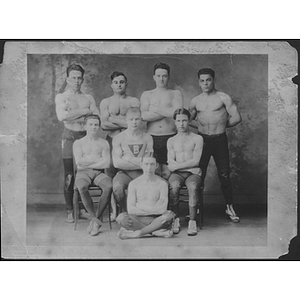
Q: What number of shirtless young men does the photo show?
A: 7